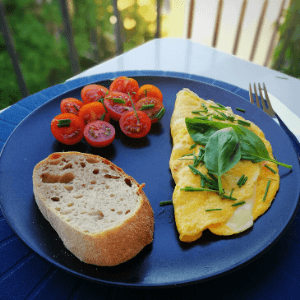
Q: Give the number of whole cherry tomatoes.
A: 0